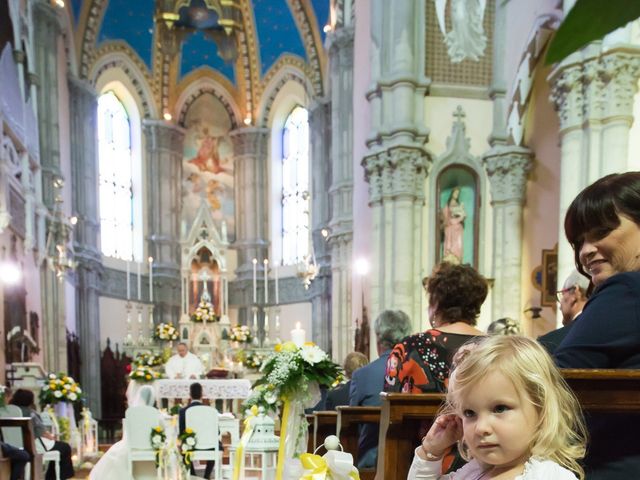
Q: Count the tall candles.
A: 6